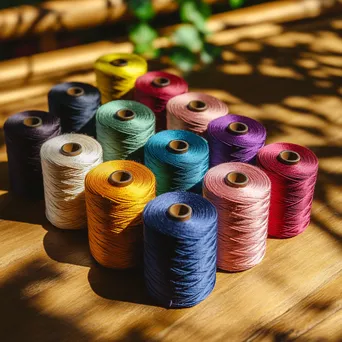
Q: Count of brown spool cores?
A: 13